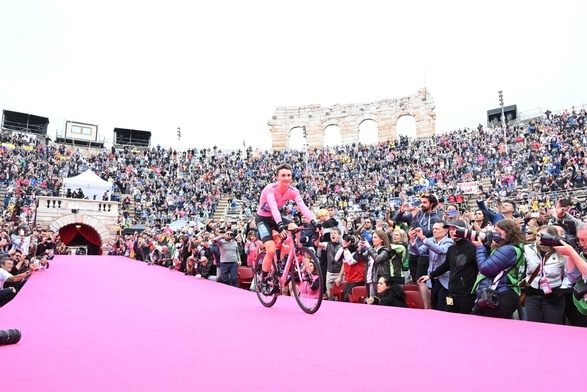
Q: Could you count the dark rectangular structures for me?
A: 3